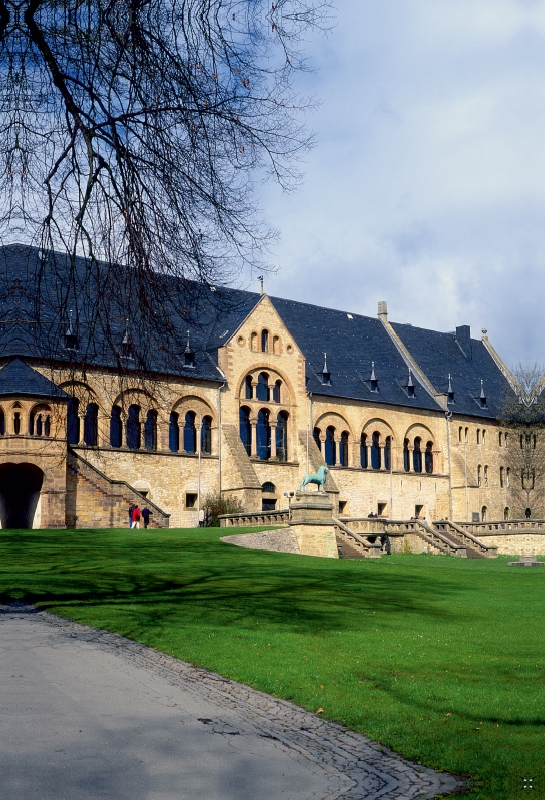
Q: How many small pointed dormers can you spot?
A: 8